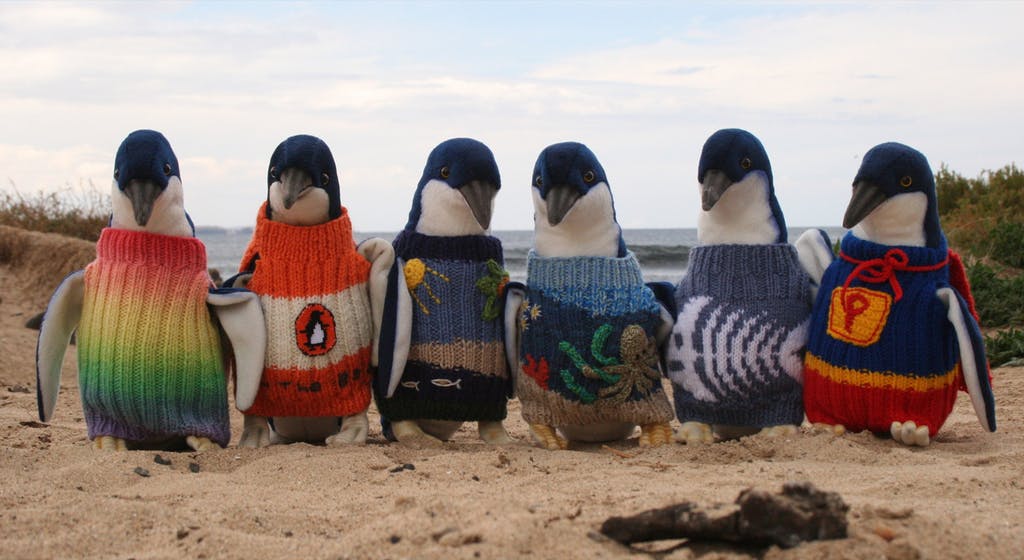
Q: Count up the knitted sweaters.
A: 6